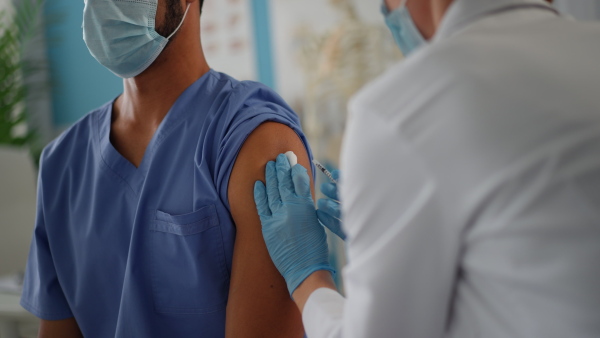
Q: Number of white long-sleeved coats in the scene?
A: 1